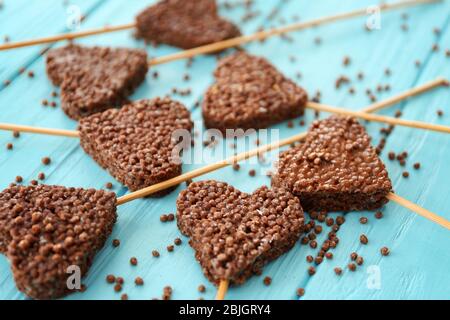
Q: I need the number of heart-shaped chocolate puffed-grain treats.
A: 7